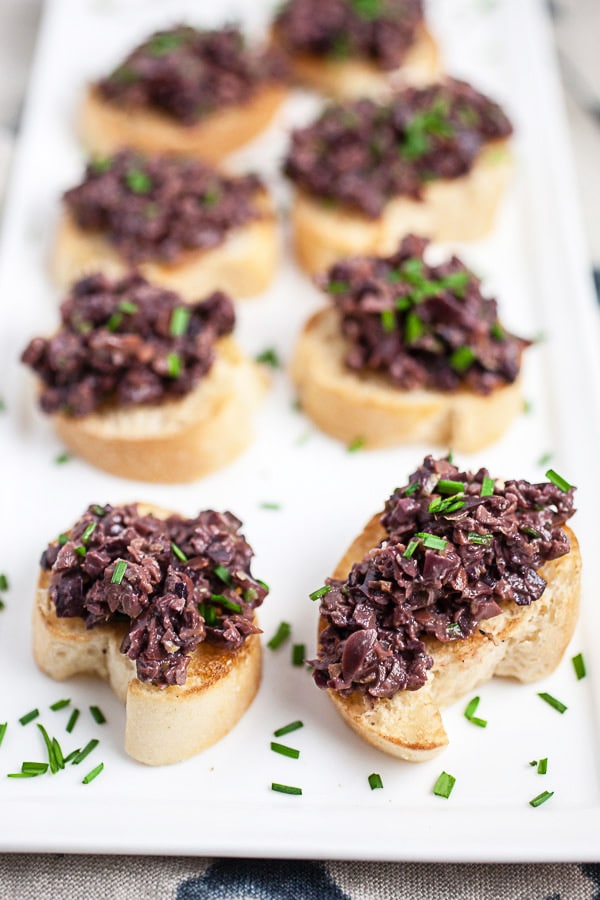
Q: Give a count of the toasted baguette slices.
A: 8